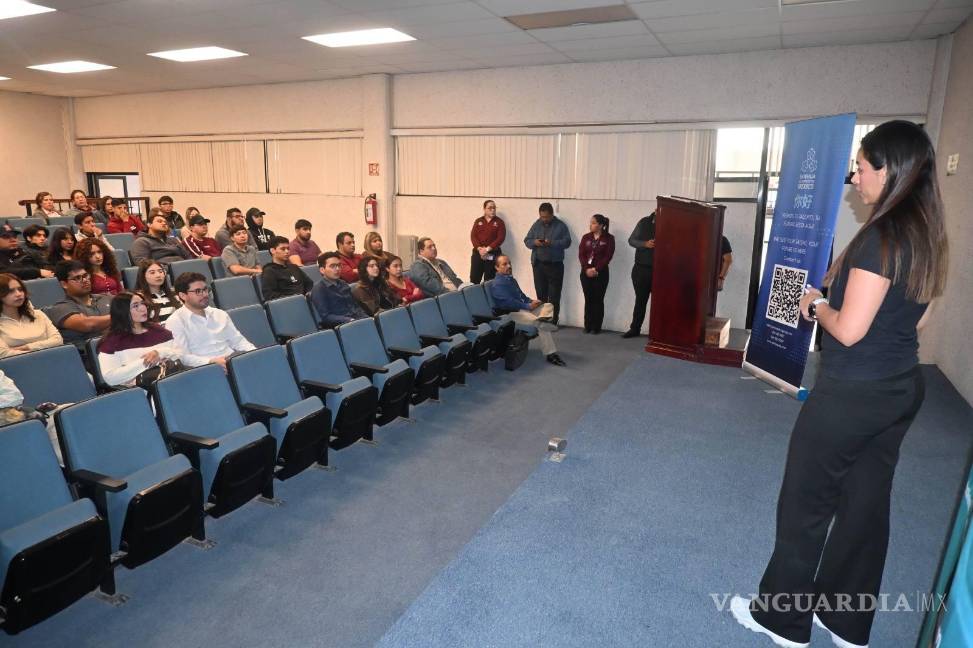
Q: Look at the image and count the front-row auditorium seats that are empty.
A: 10